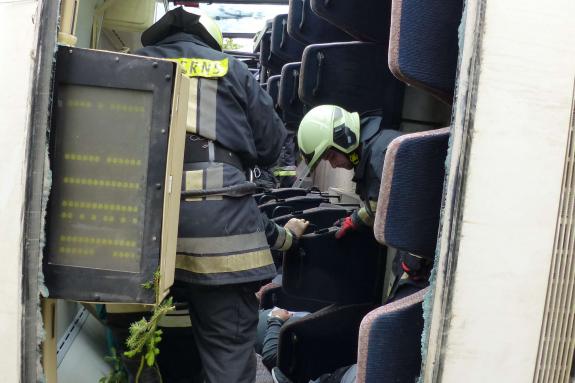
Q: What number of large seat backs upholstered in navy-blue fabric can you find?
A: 3